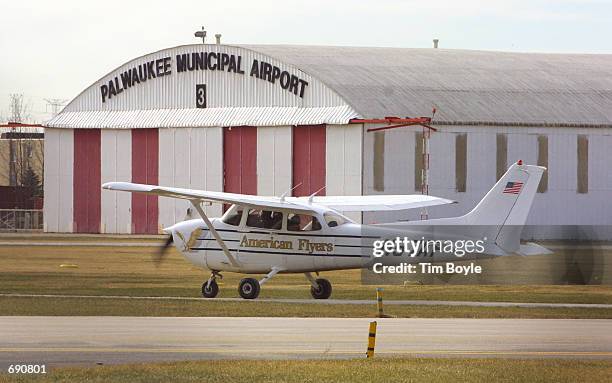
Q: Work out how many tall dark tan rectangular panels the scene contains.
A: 6